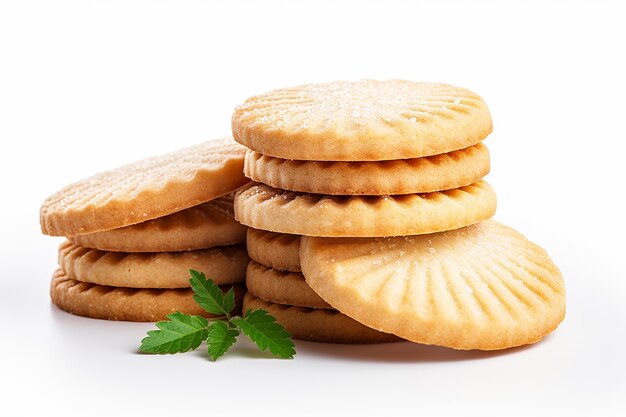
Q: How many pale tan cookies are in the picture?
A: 11